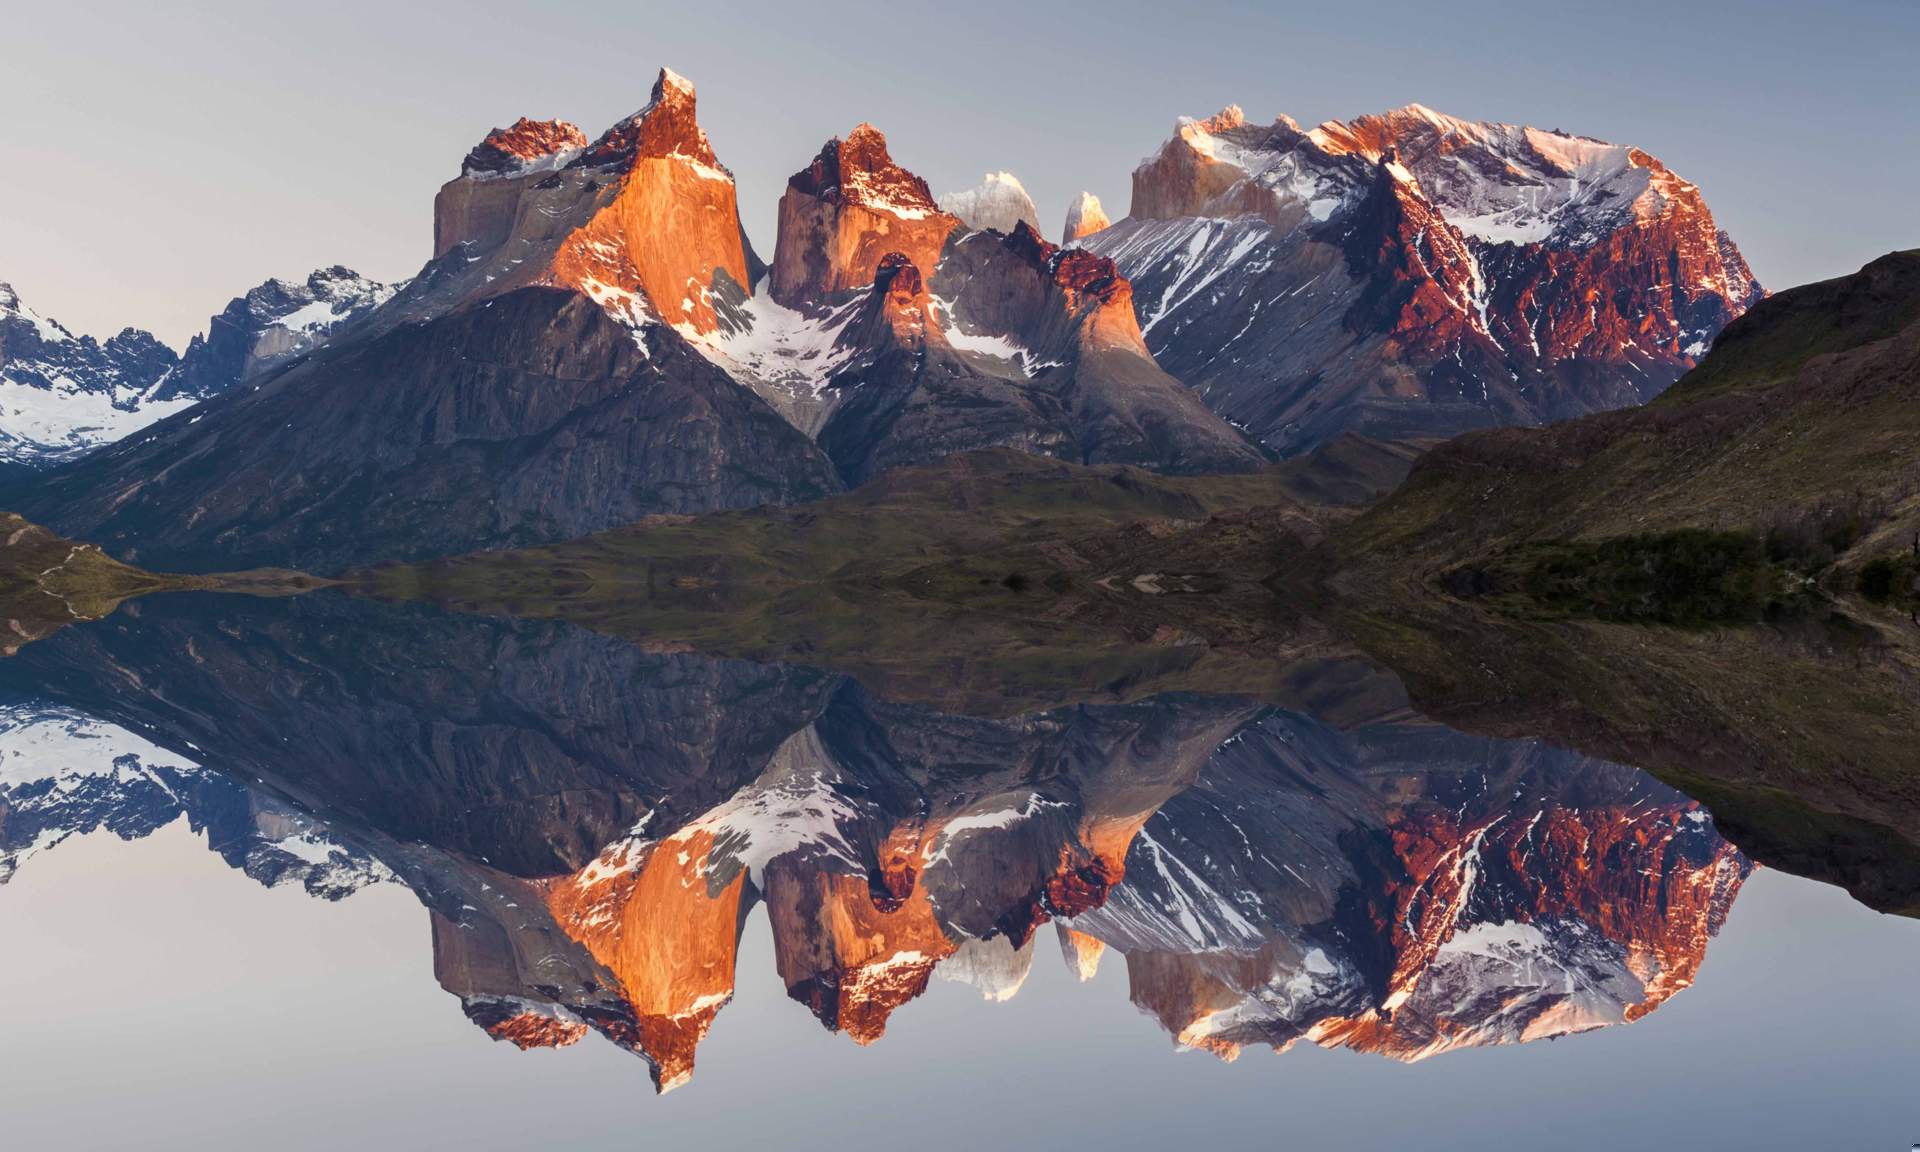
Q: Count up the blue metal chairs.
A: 0